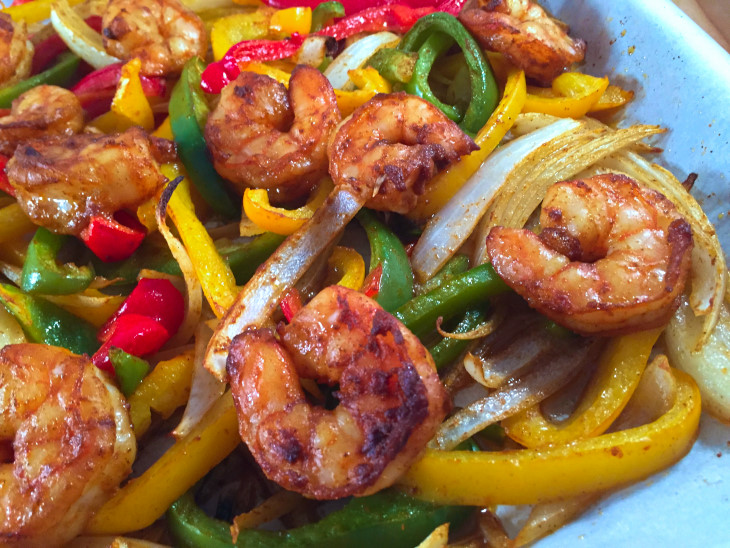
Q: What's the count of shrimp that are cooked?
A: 10